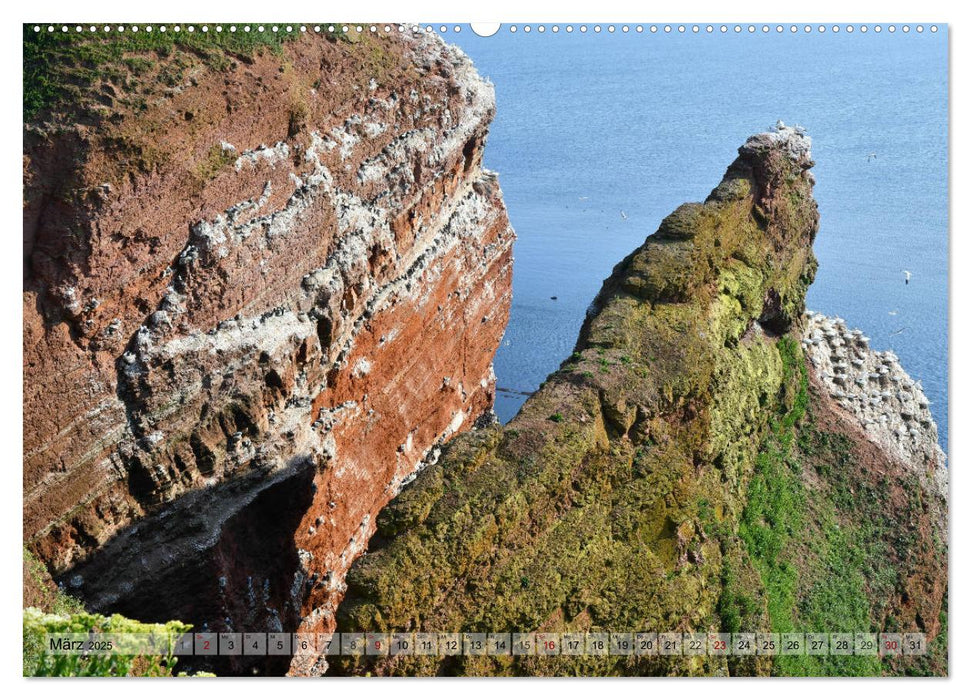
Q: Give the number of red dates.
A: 5